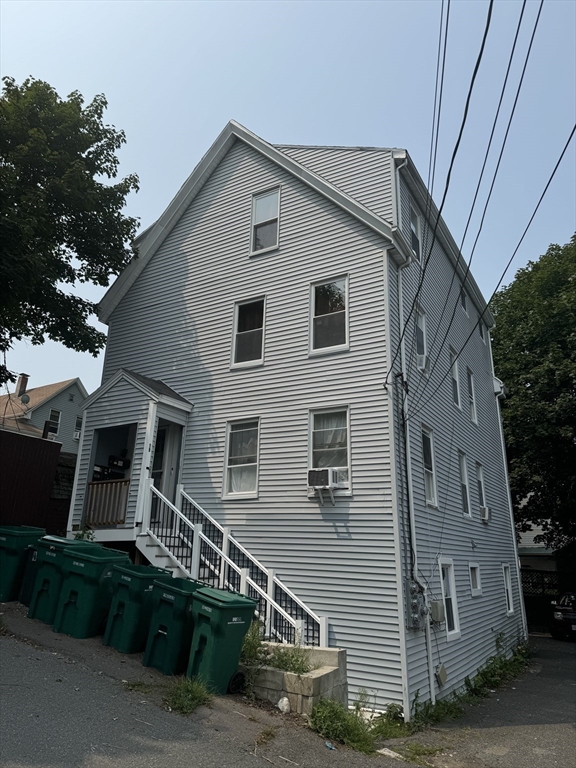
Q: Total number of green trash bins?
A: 6